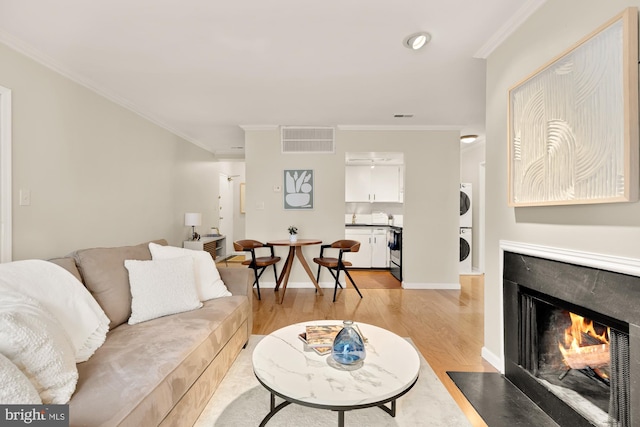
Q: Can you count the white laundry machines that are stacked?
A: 2